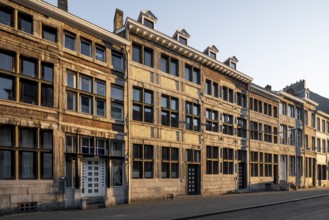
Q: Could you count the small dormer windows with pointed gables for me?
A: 4